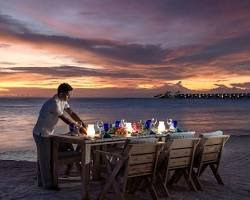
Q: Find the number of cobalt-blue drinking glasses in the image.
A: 5